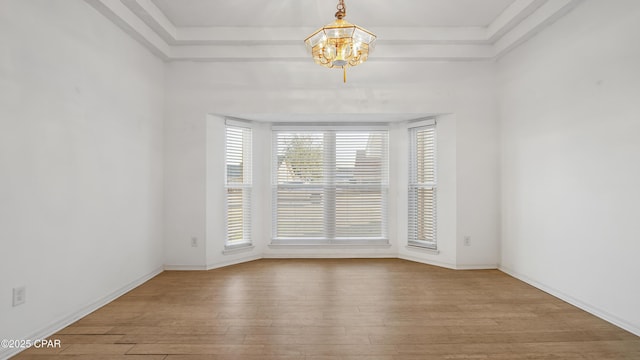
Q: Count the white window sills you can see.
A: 3